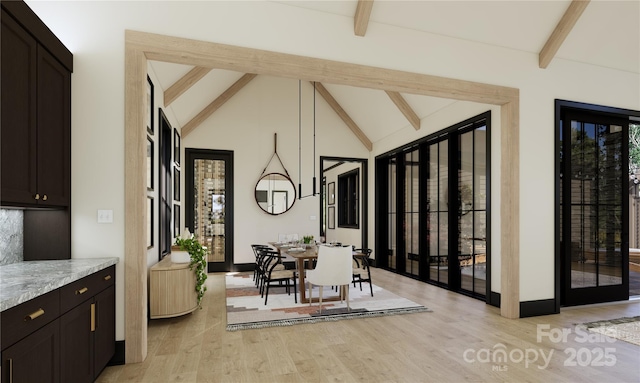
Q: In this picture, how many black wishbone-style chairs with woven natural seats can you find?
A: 6